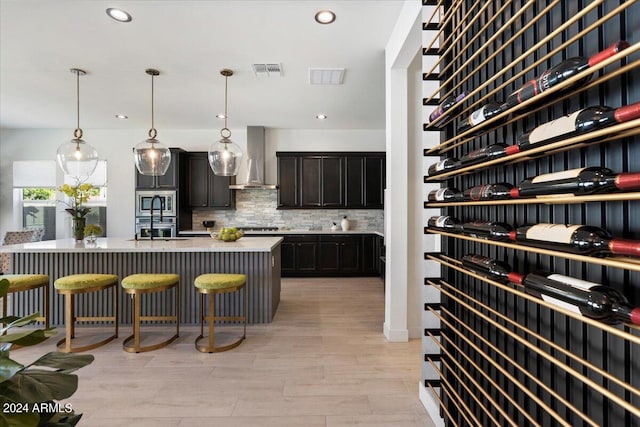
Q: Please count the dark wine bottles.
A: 14